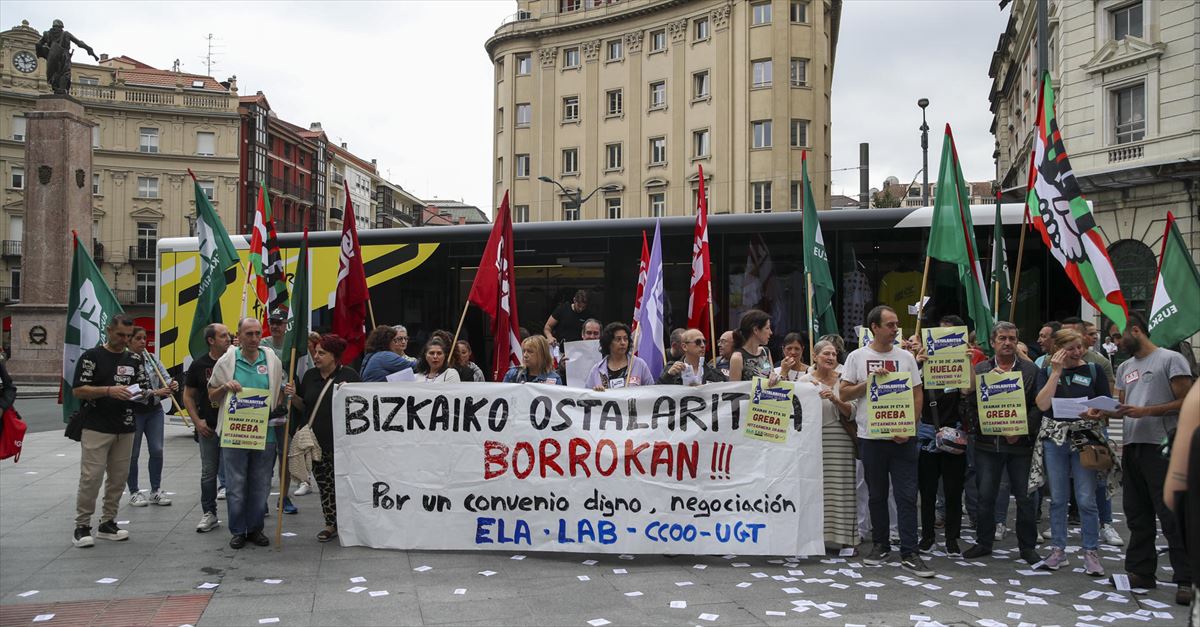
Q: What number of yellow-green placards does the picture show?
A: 6